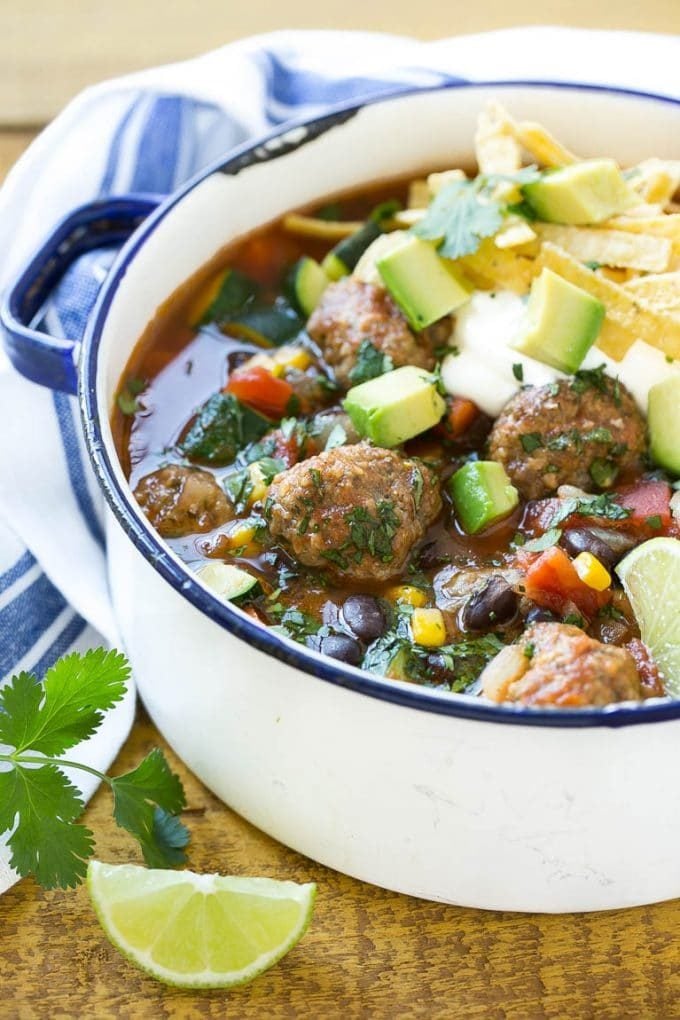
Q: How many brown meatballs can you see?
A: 5